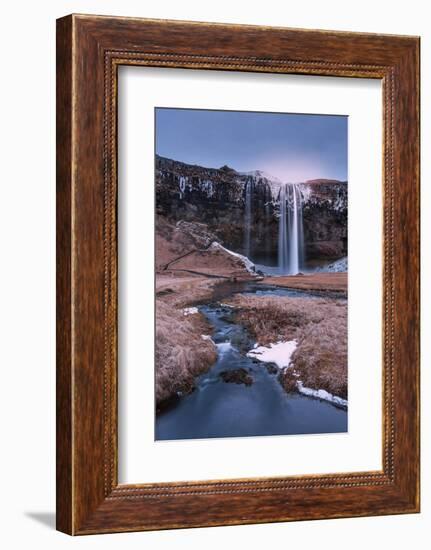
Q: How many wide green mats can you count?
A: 0